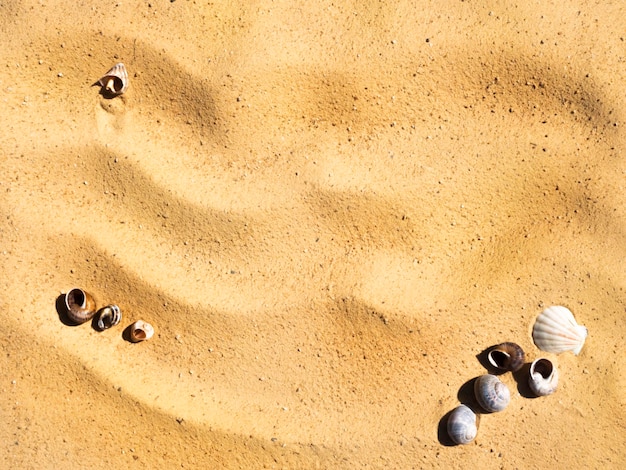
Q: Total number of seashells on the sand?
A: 9